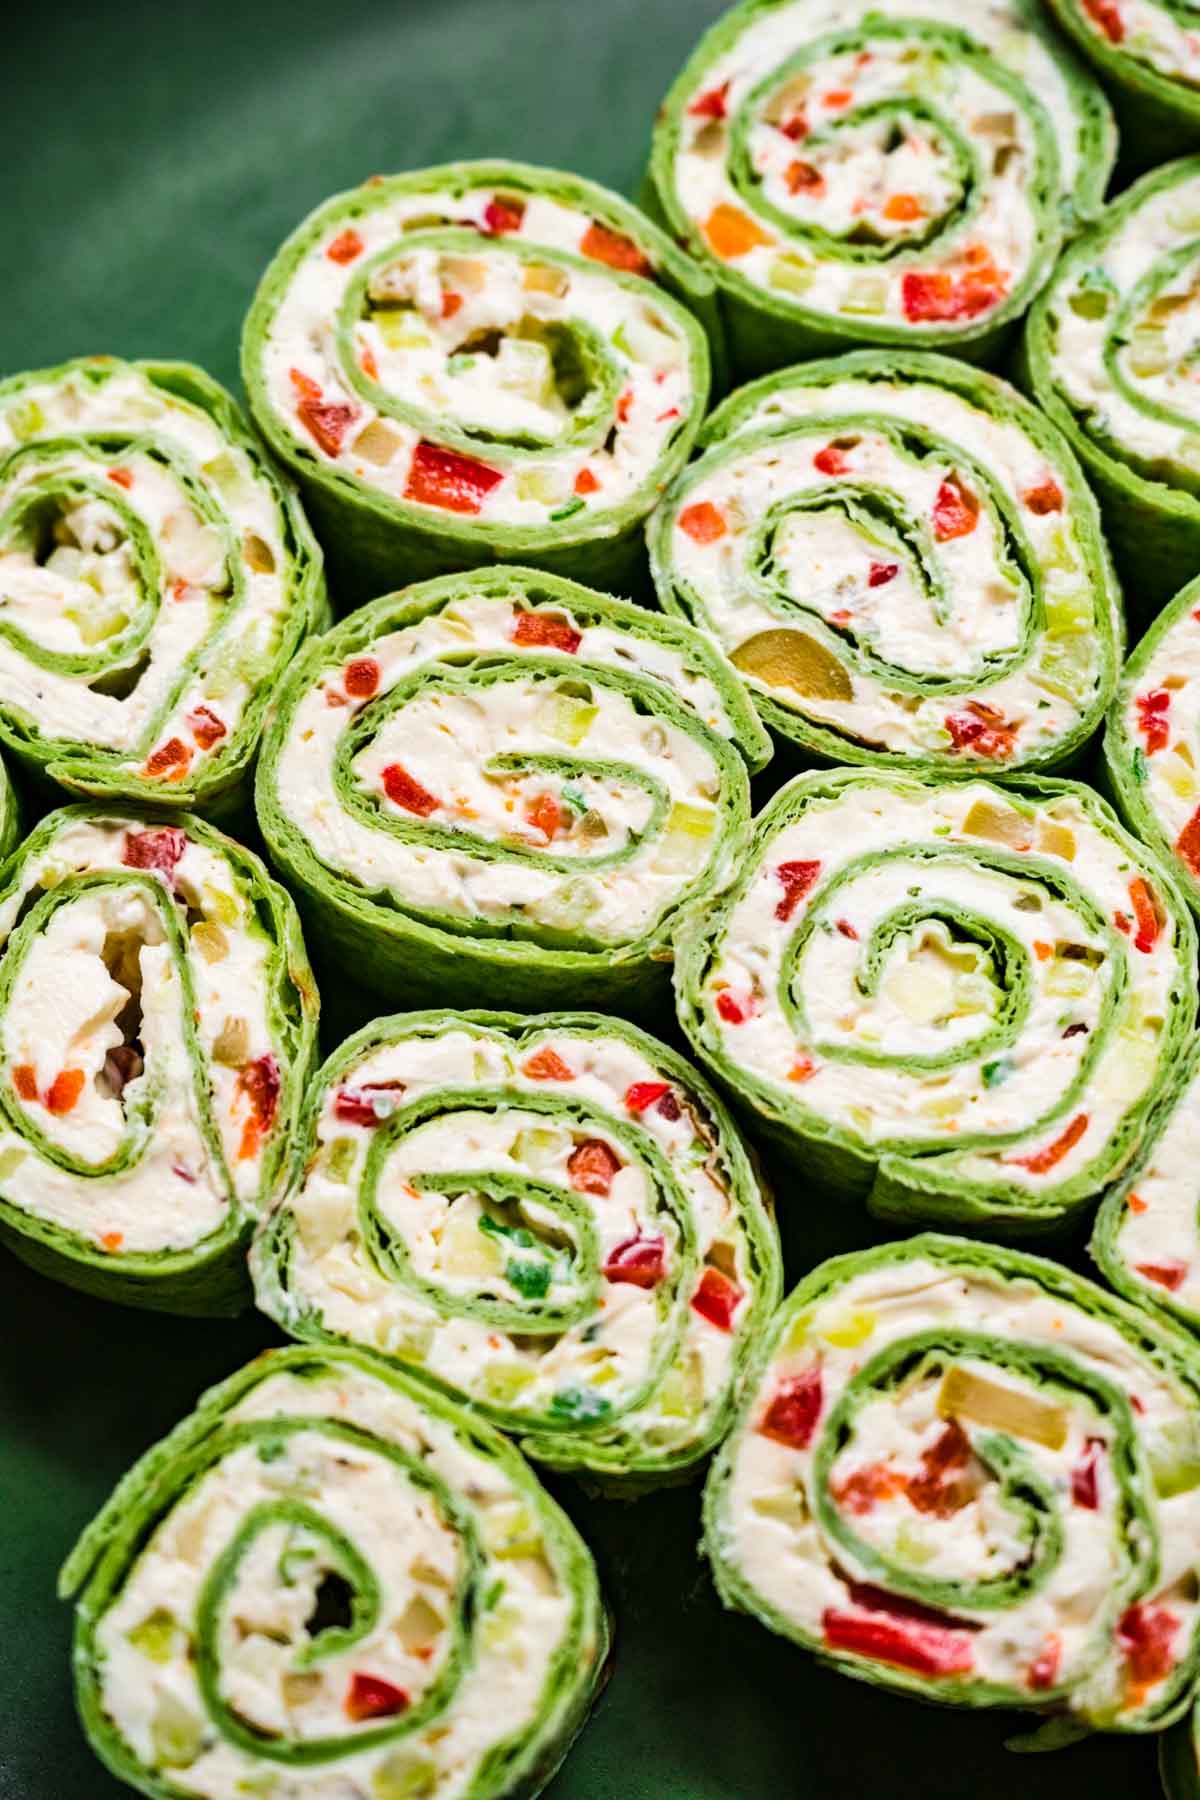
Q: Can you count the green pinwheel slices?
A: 14